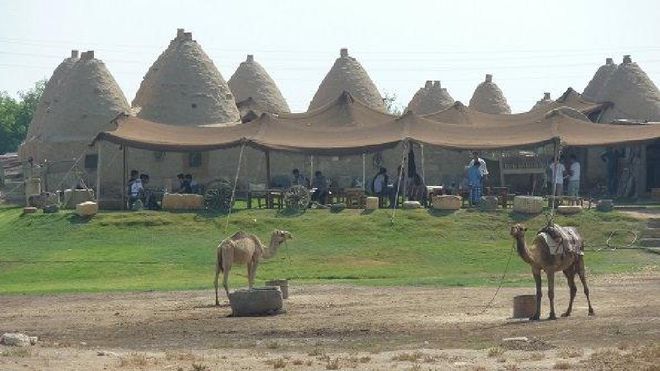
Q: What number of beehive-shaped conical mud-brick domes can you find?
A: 10